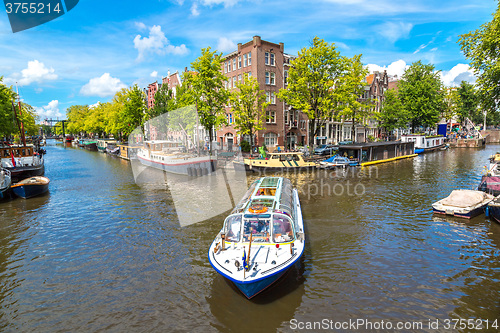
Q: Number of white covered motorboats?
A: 1